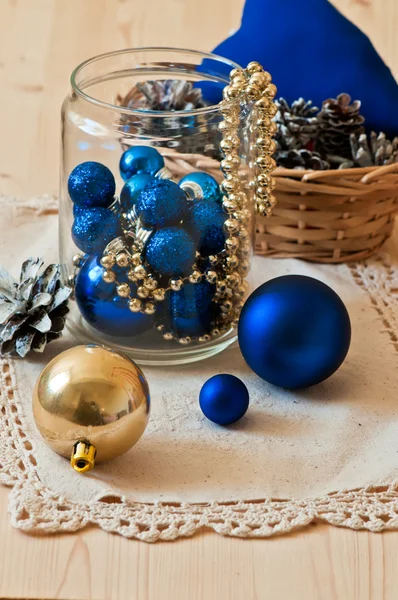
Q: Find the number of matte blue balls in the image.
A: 2